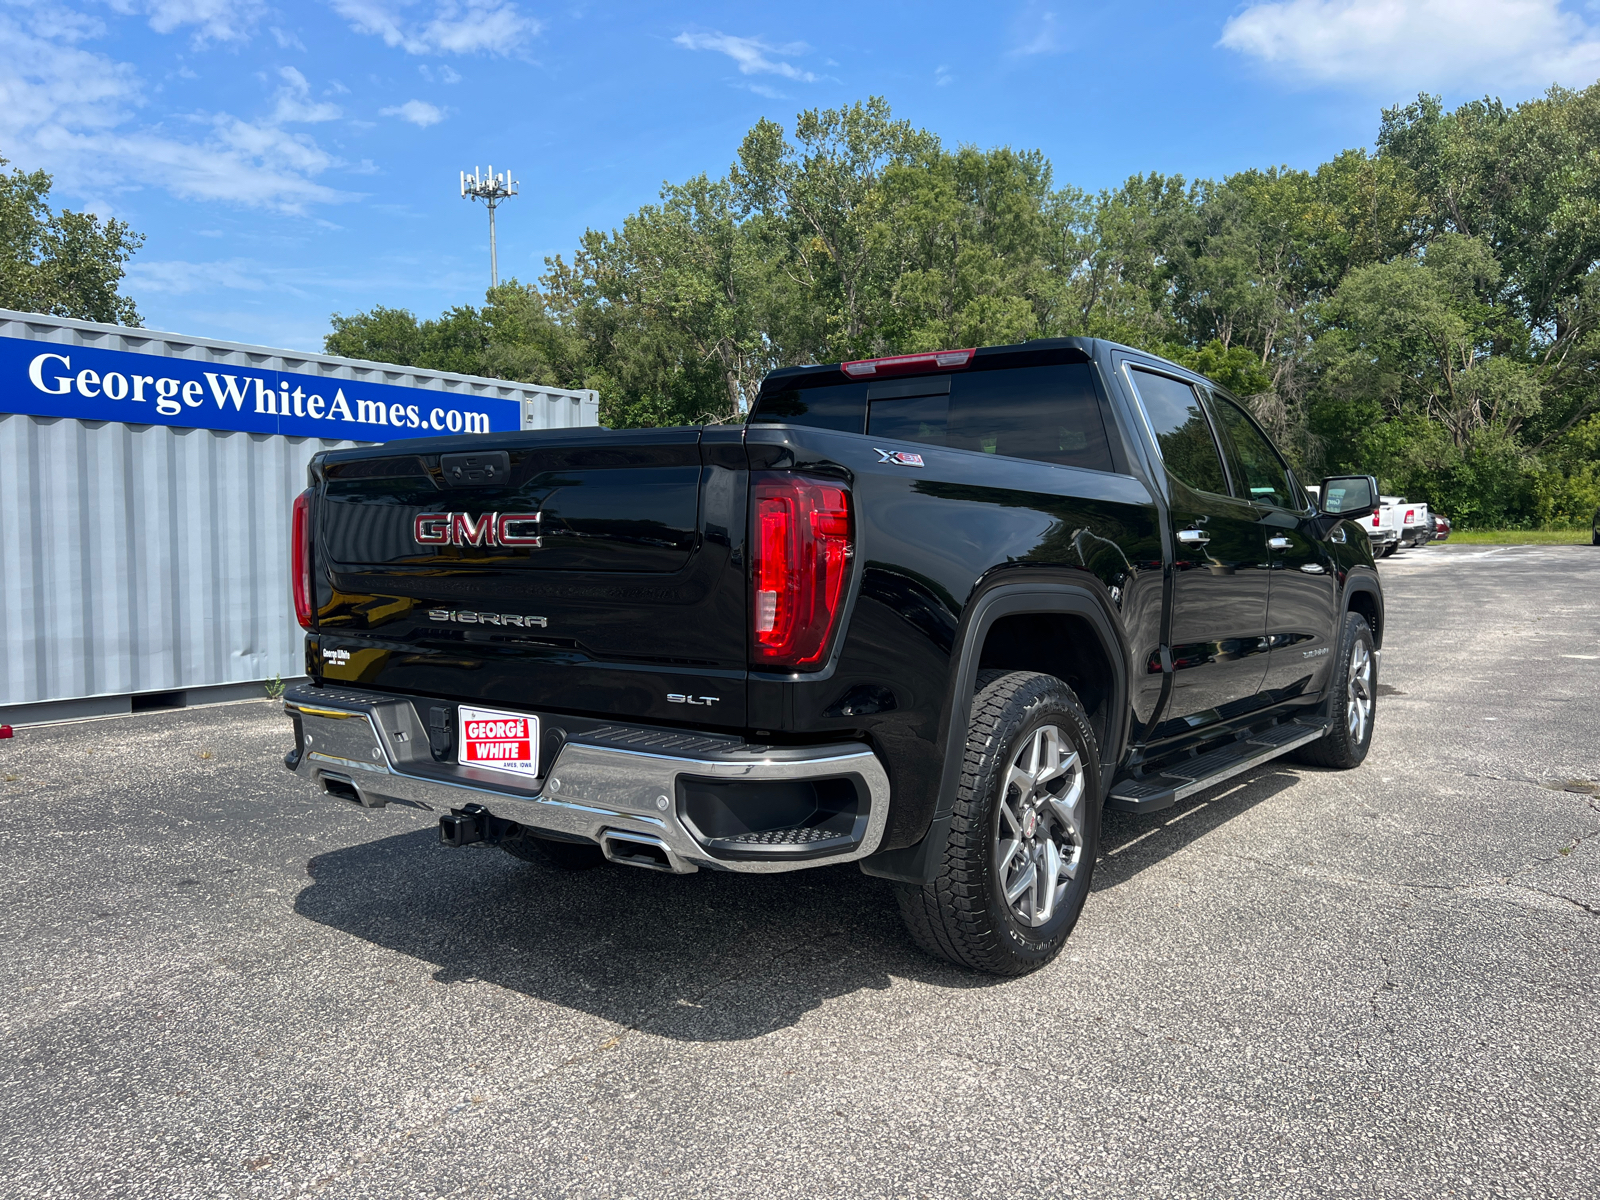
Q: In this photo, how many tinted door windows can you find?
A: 2